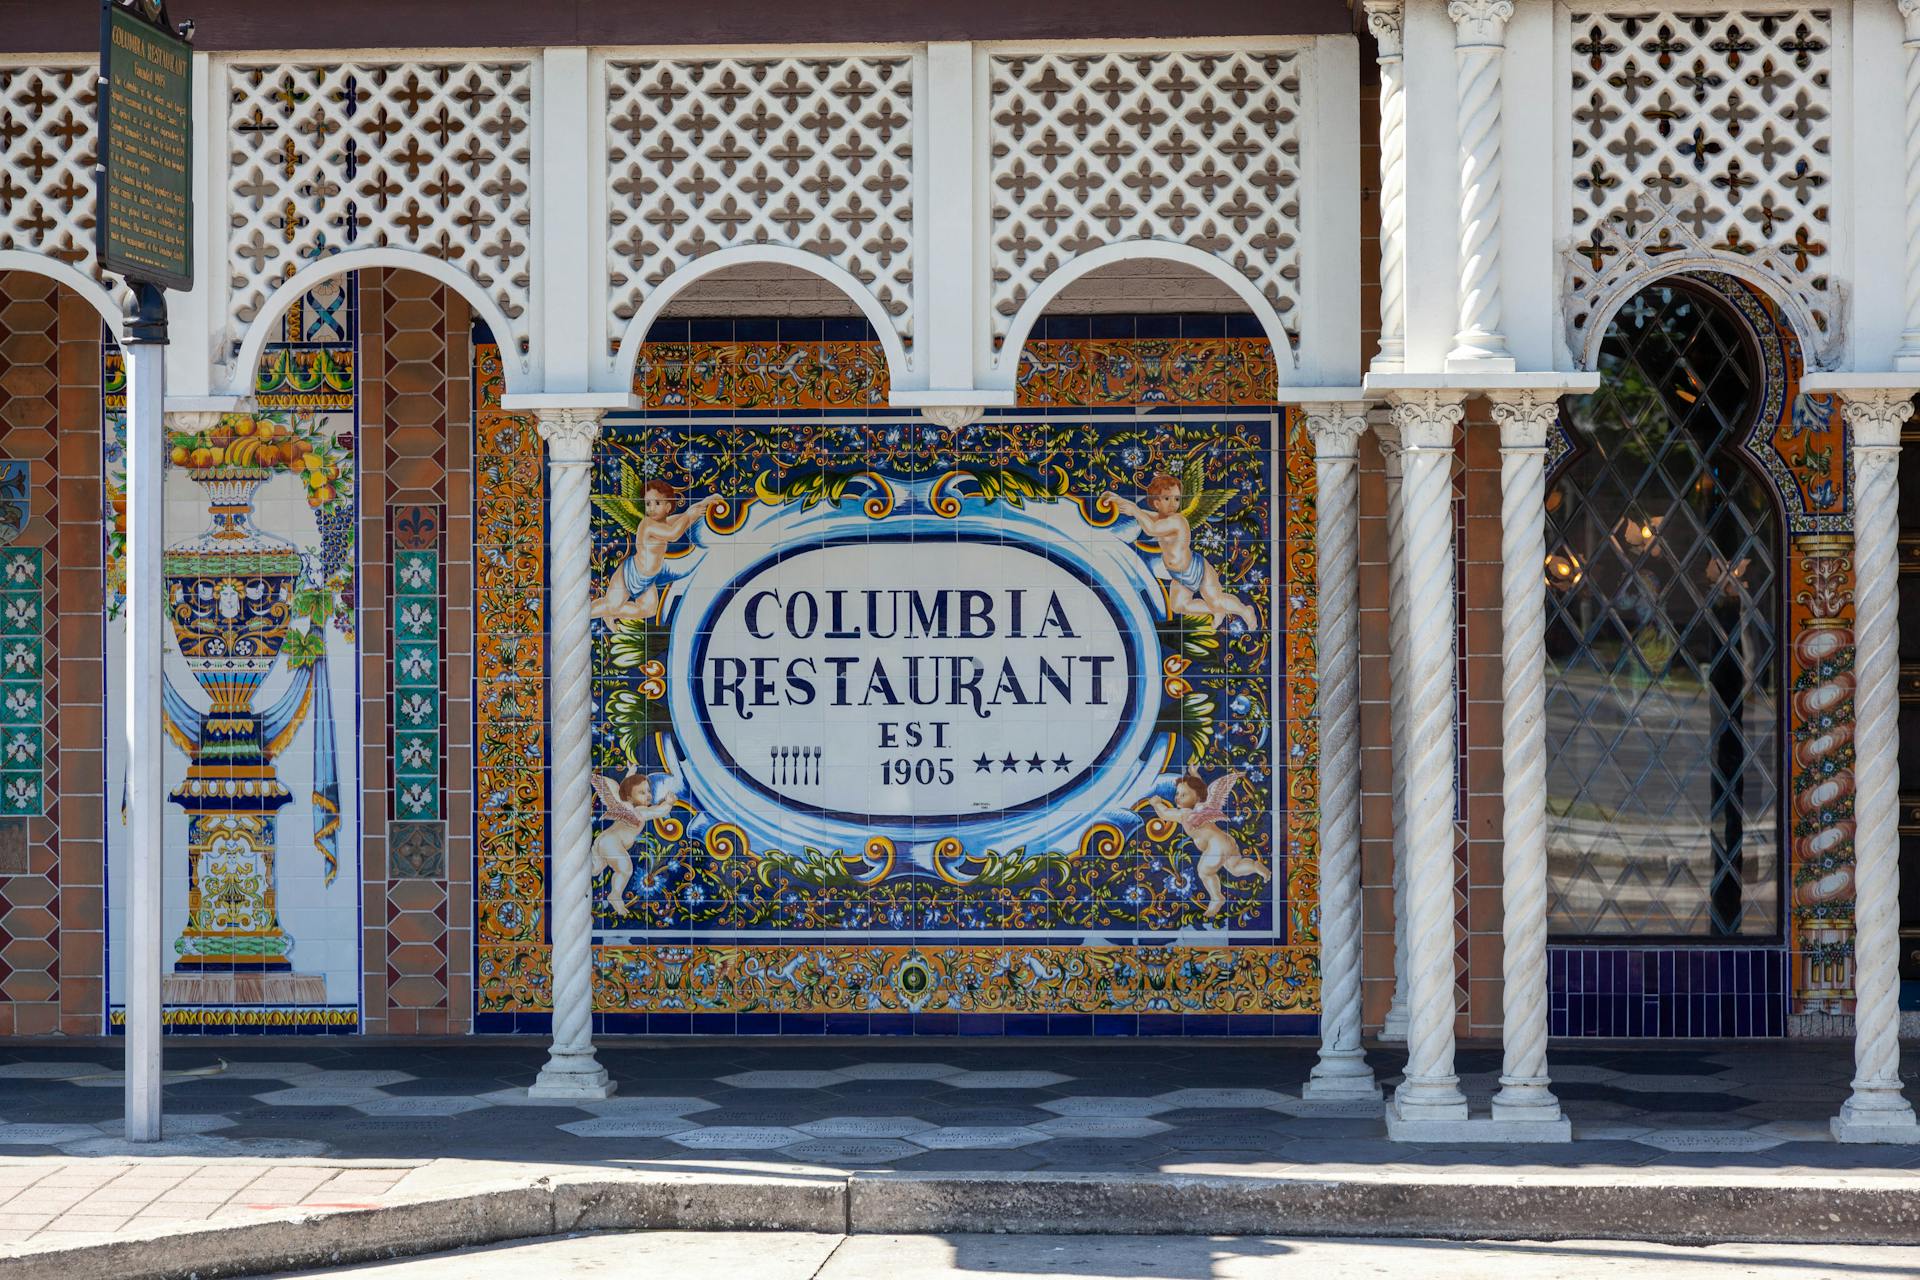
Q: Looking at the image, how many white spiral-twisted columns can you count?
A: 9